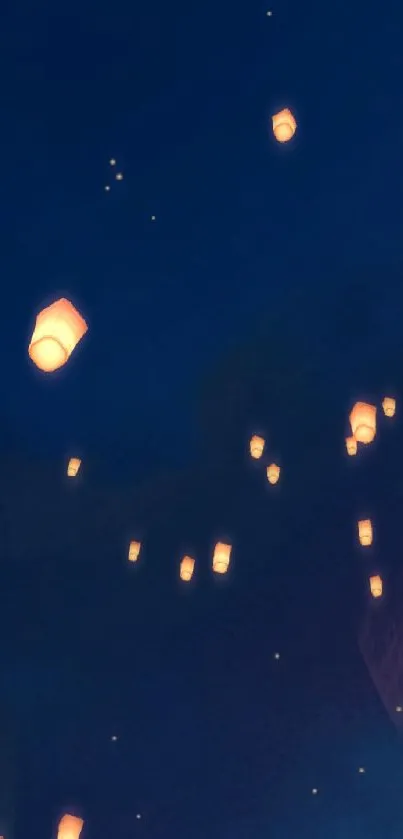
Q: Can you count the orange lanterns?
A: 14